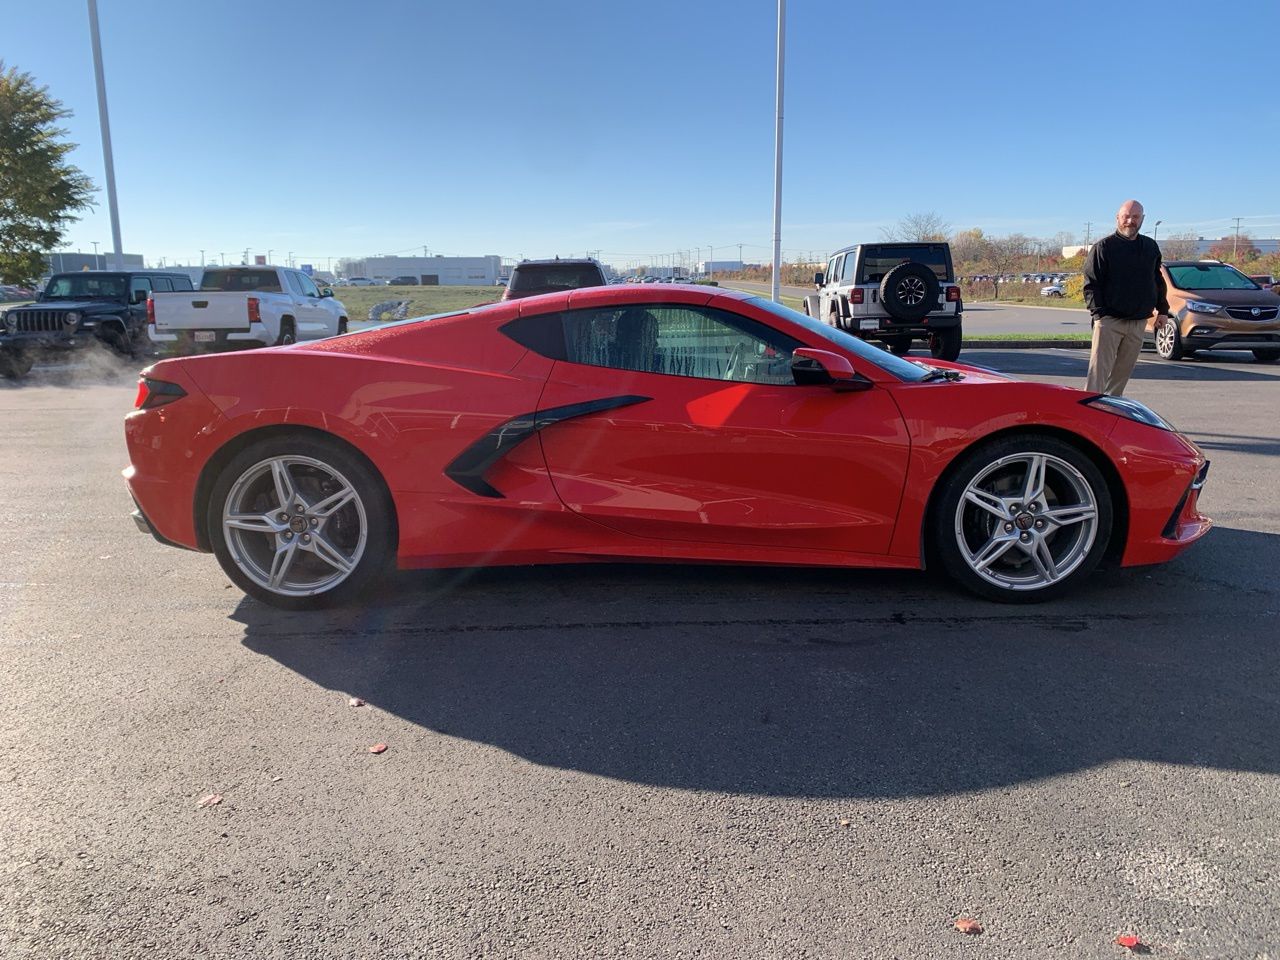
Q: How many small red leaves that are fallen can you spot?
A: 5